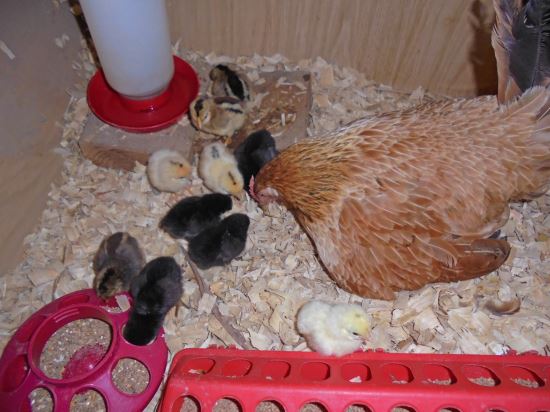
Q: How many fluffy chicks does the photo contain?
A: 10